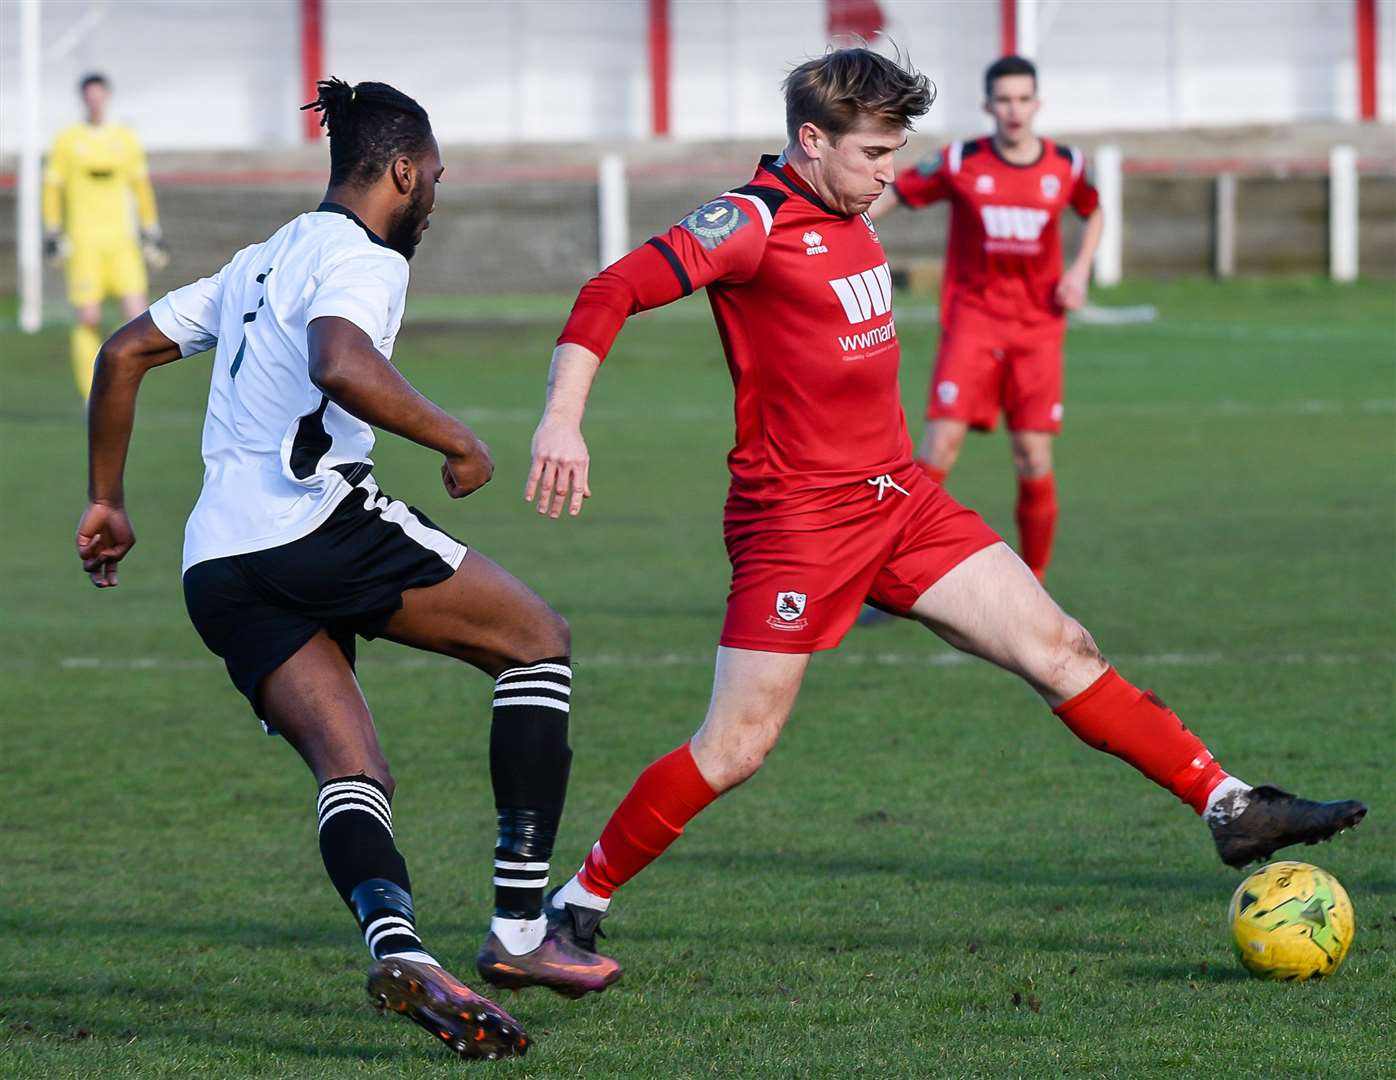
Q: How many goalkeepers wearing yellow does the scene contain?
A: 1